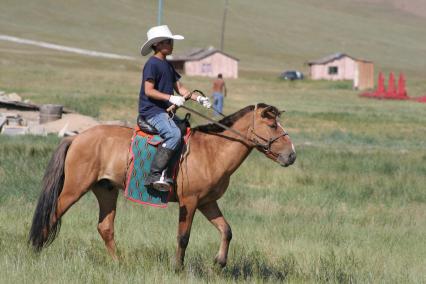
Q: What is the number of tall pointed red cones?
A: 3